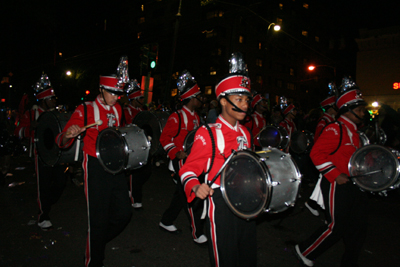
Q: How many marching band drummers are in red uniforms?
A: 9